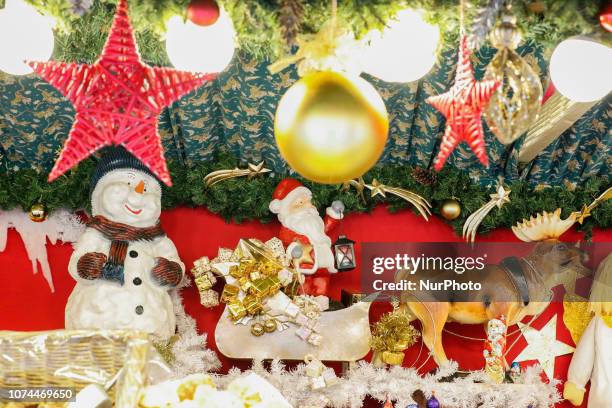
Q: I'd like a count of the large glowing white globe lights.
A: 4